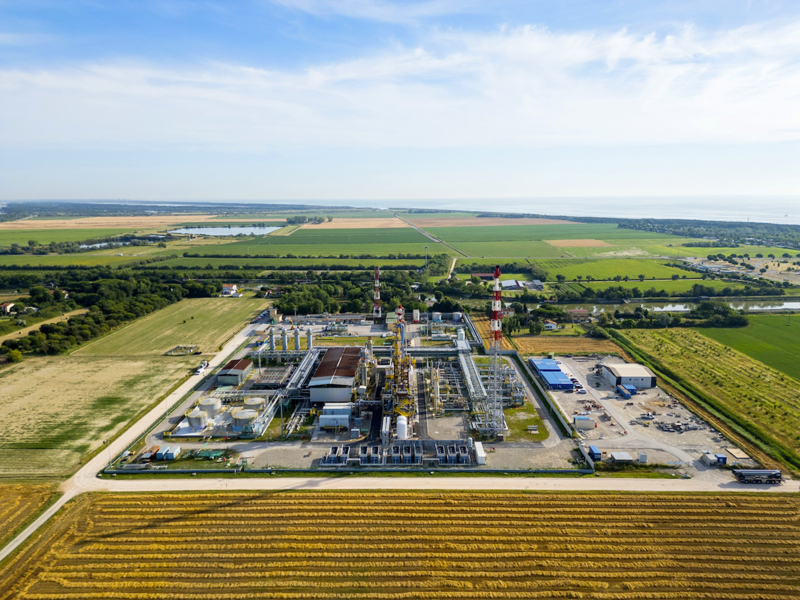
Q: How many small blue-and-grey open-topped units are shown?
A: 10